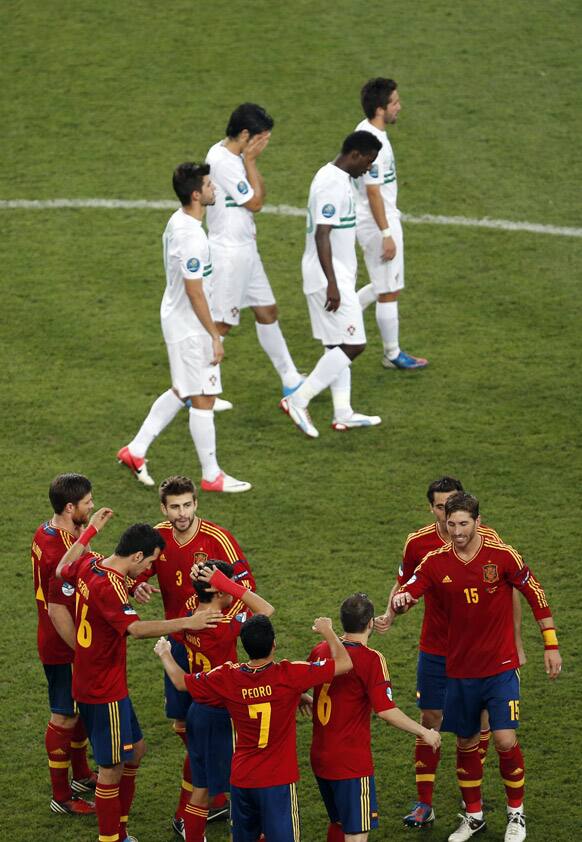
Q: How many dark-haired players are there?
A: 12